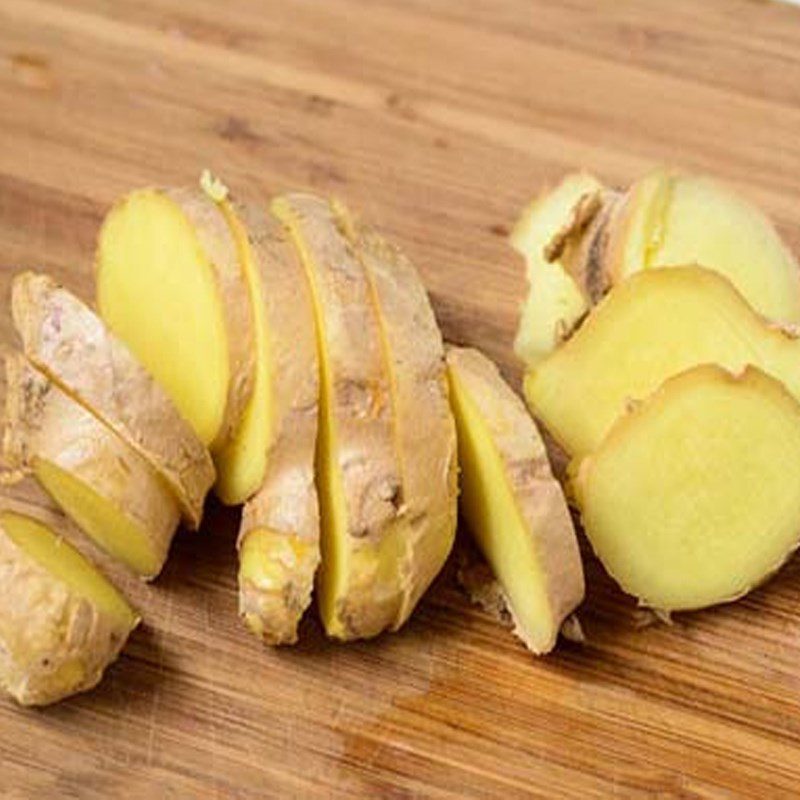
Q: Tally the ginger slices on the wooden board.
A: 12